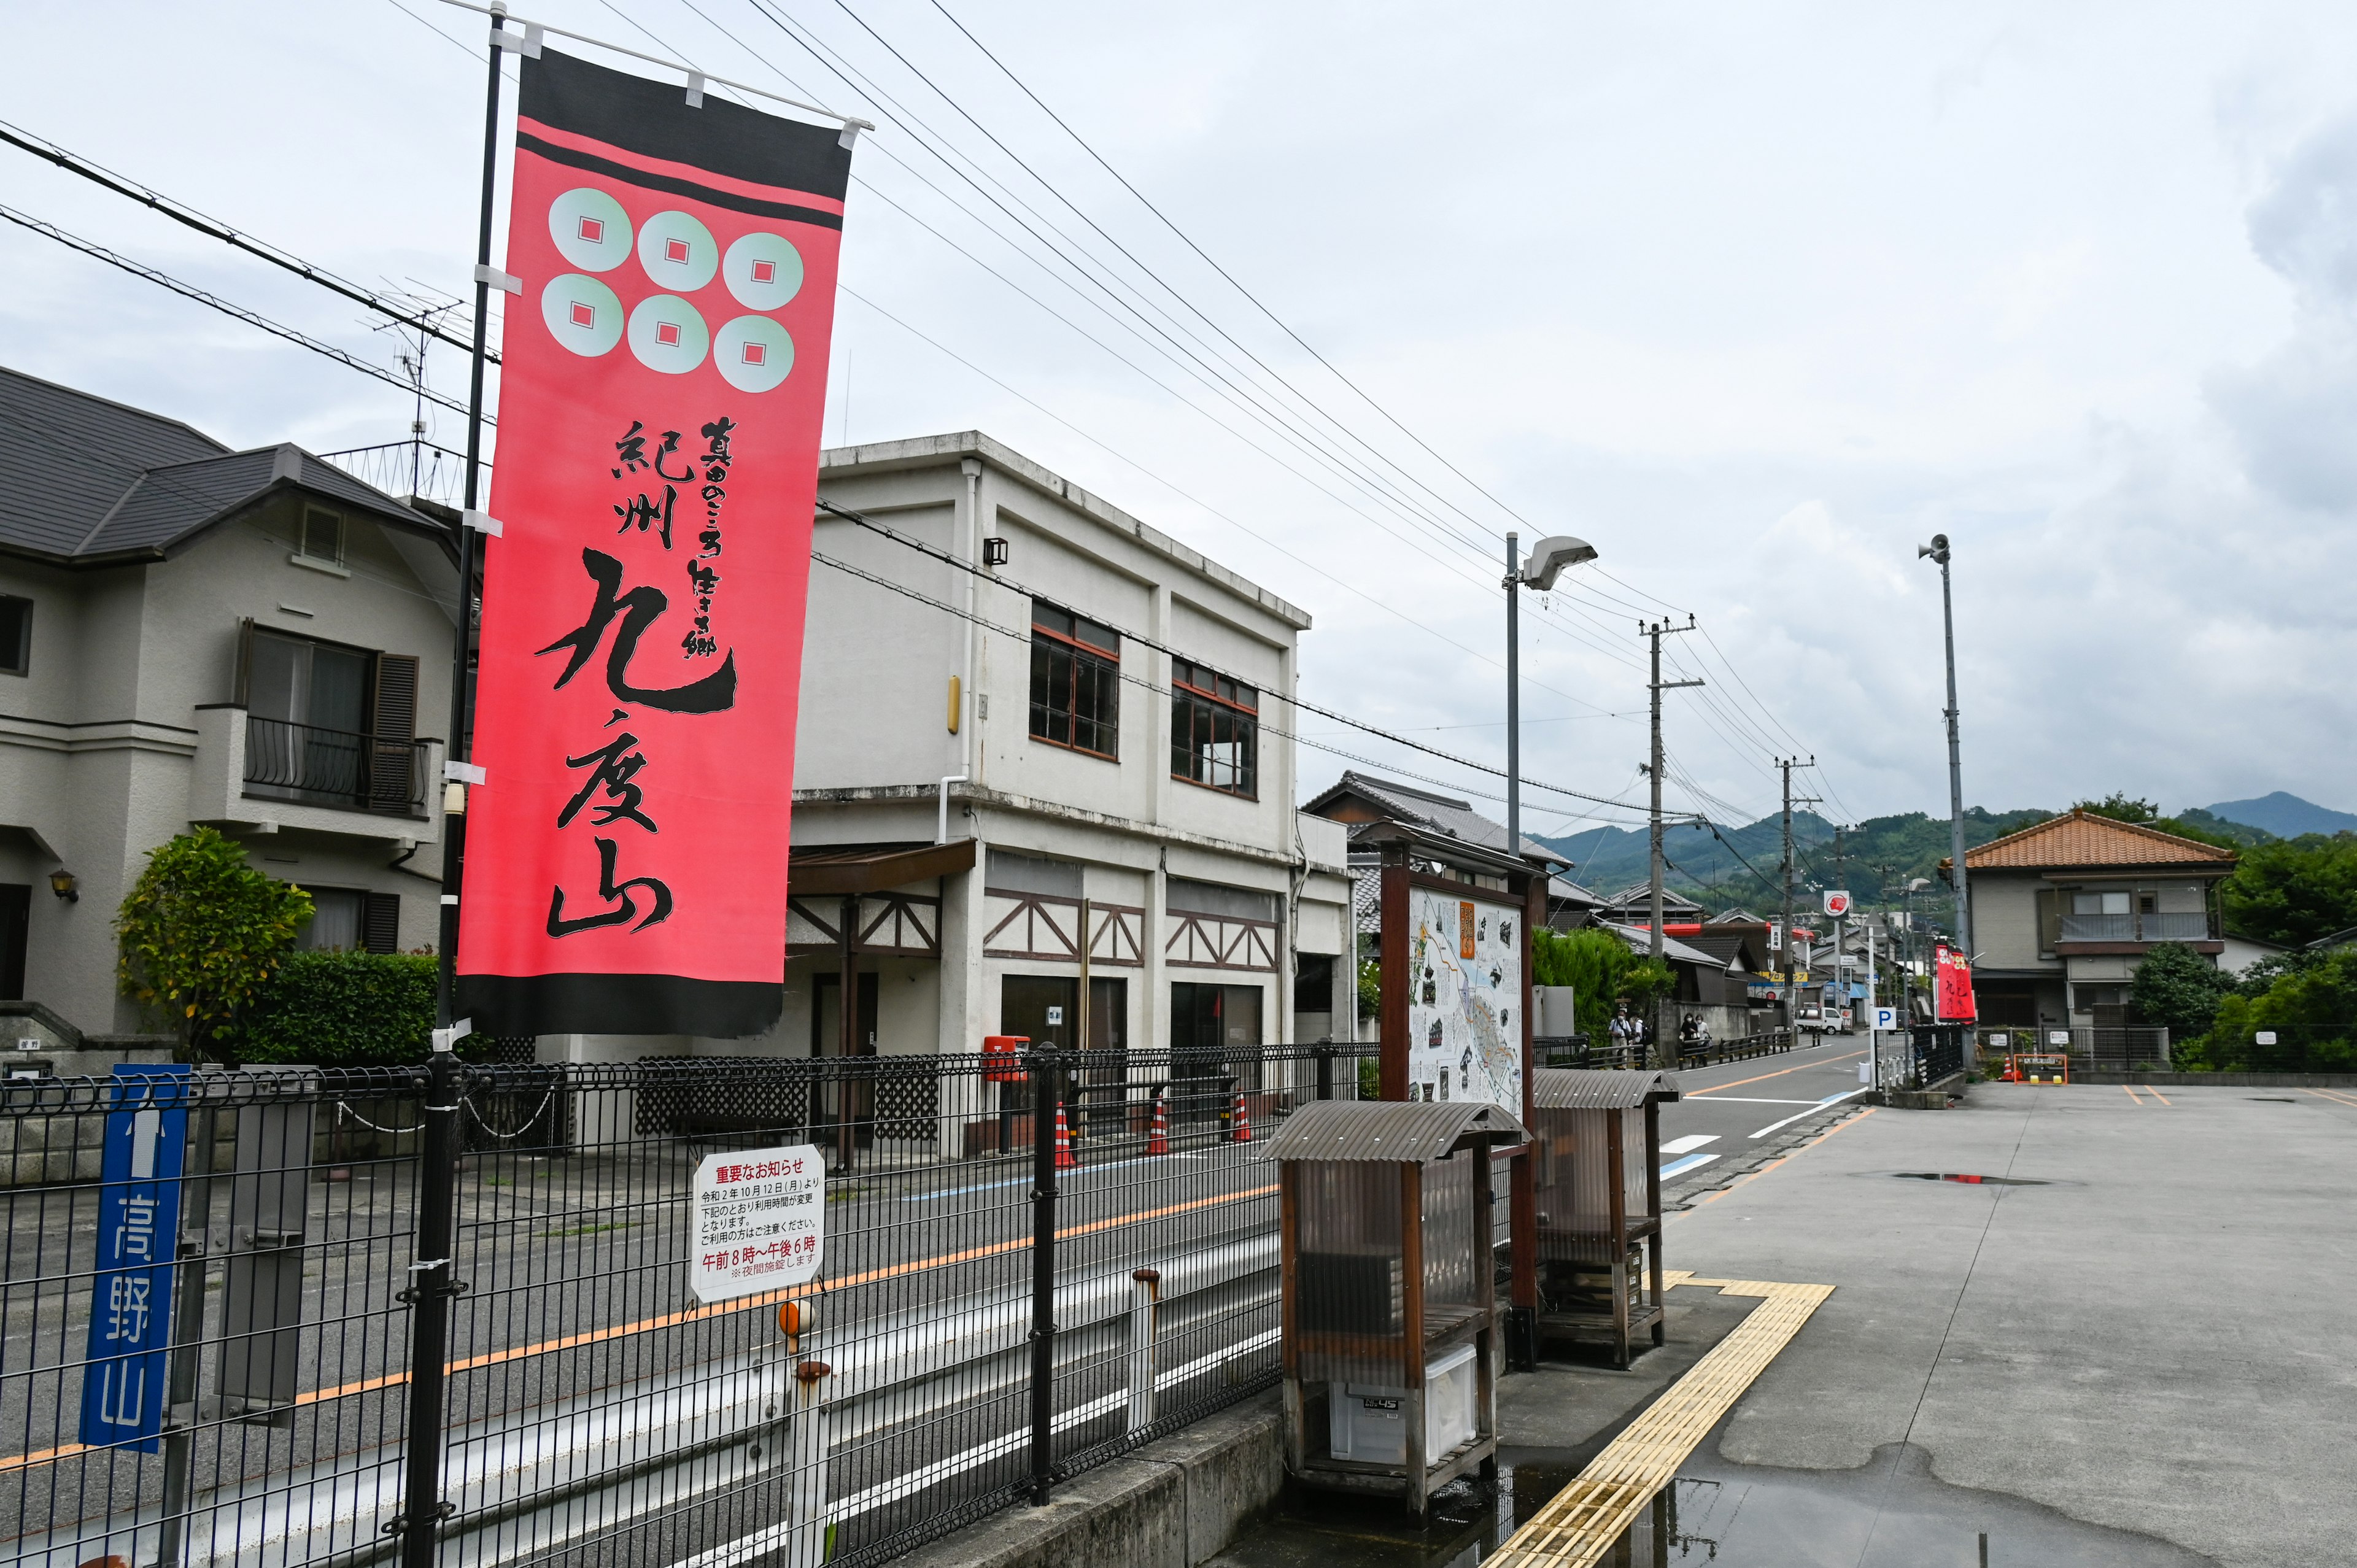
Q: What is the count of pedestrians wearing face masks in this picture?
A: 3